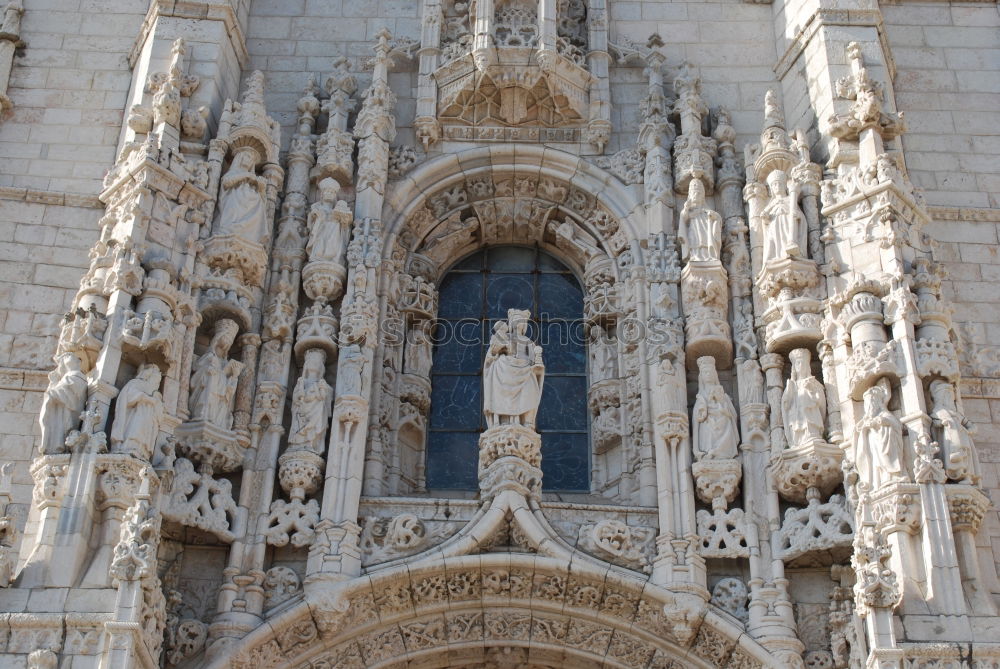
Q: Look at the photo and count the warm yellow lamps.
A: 0